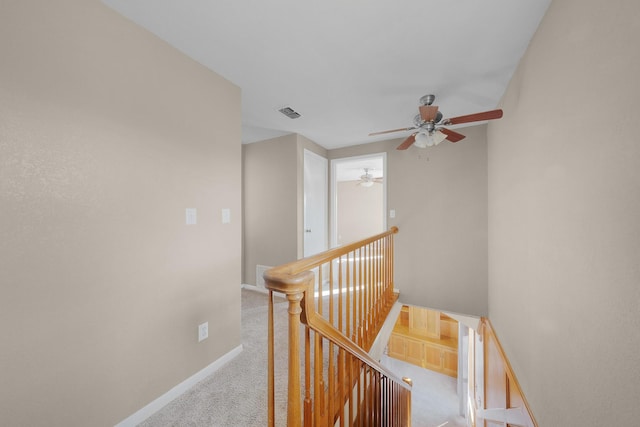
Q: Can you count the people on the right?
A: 0